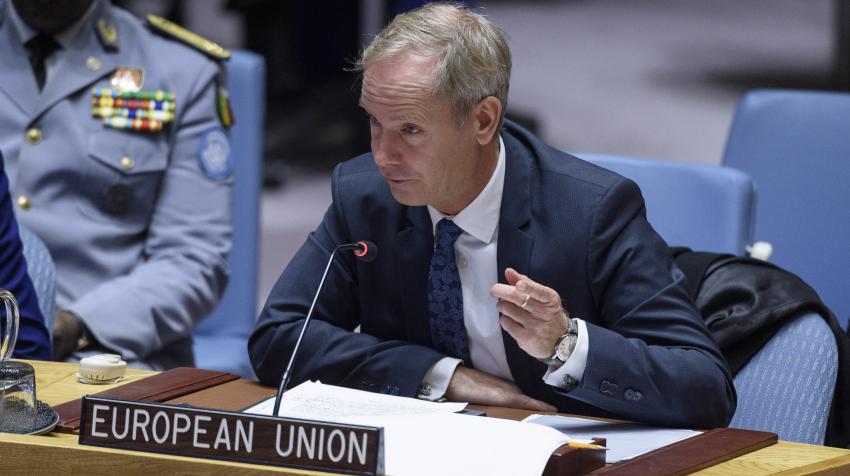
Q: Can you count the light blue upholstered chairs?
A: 5